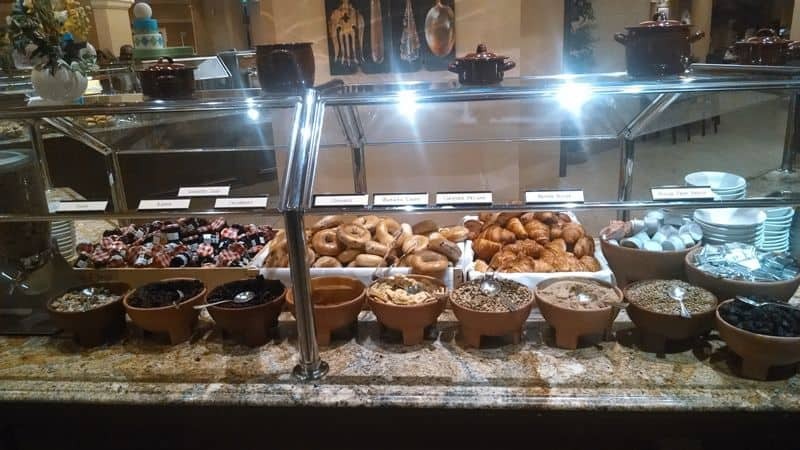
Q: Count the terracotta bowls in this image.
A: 11